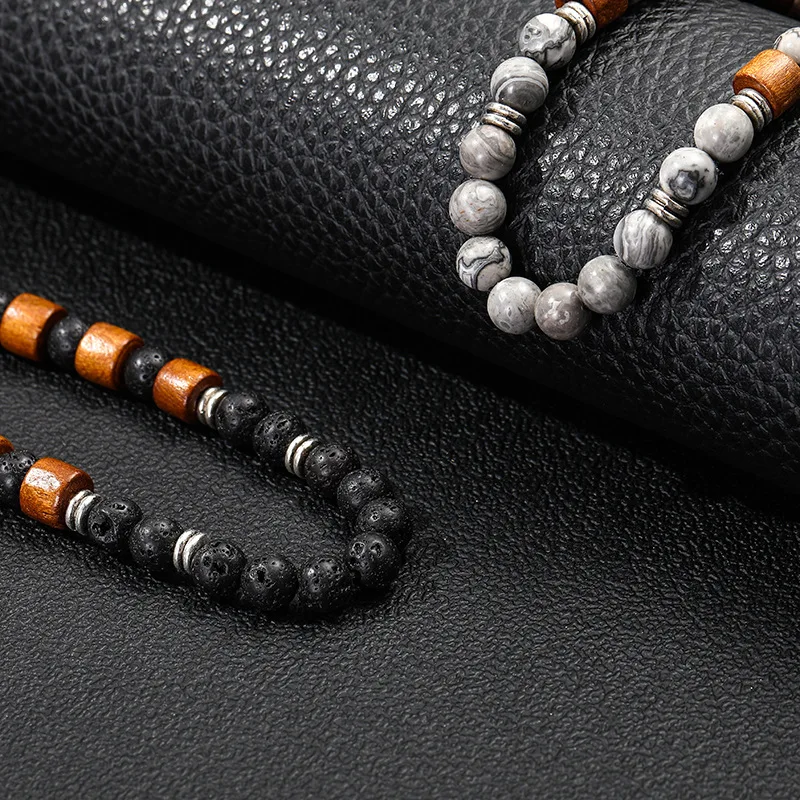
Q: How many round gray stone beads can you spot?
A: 12